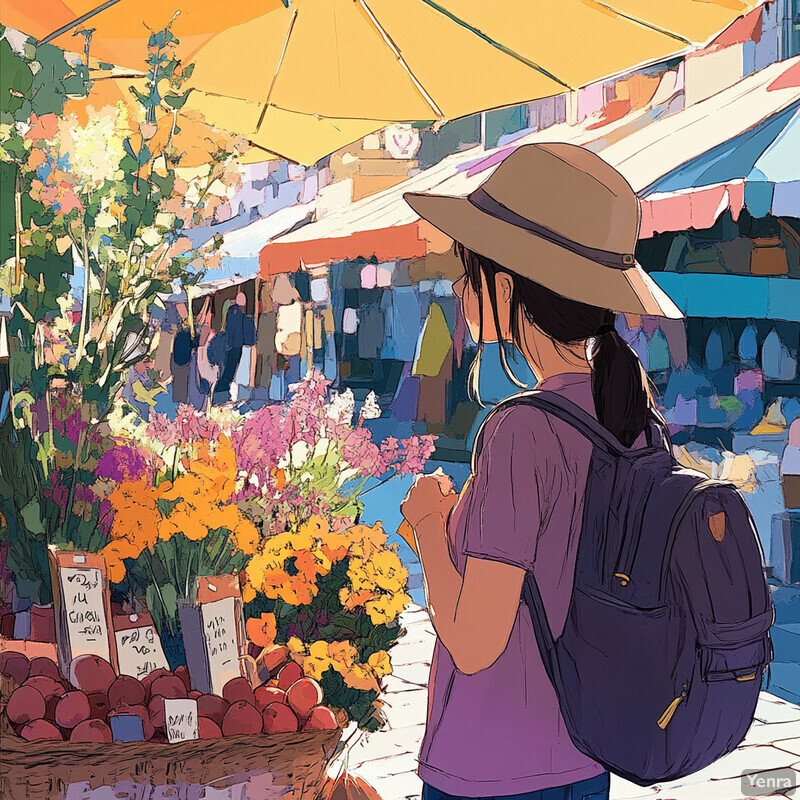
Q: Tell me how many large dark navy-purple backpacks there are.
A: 1